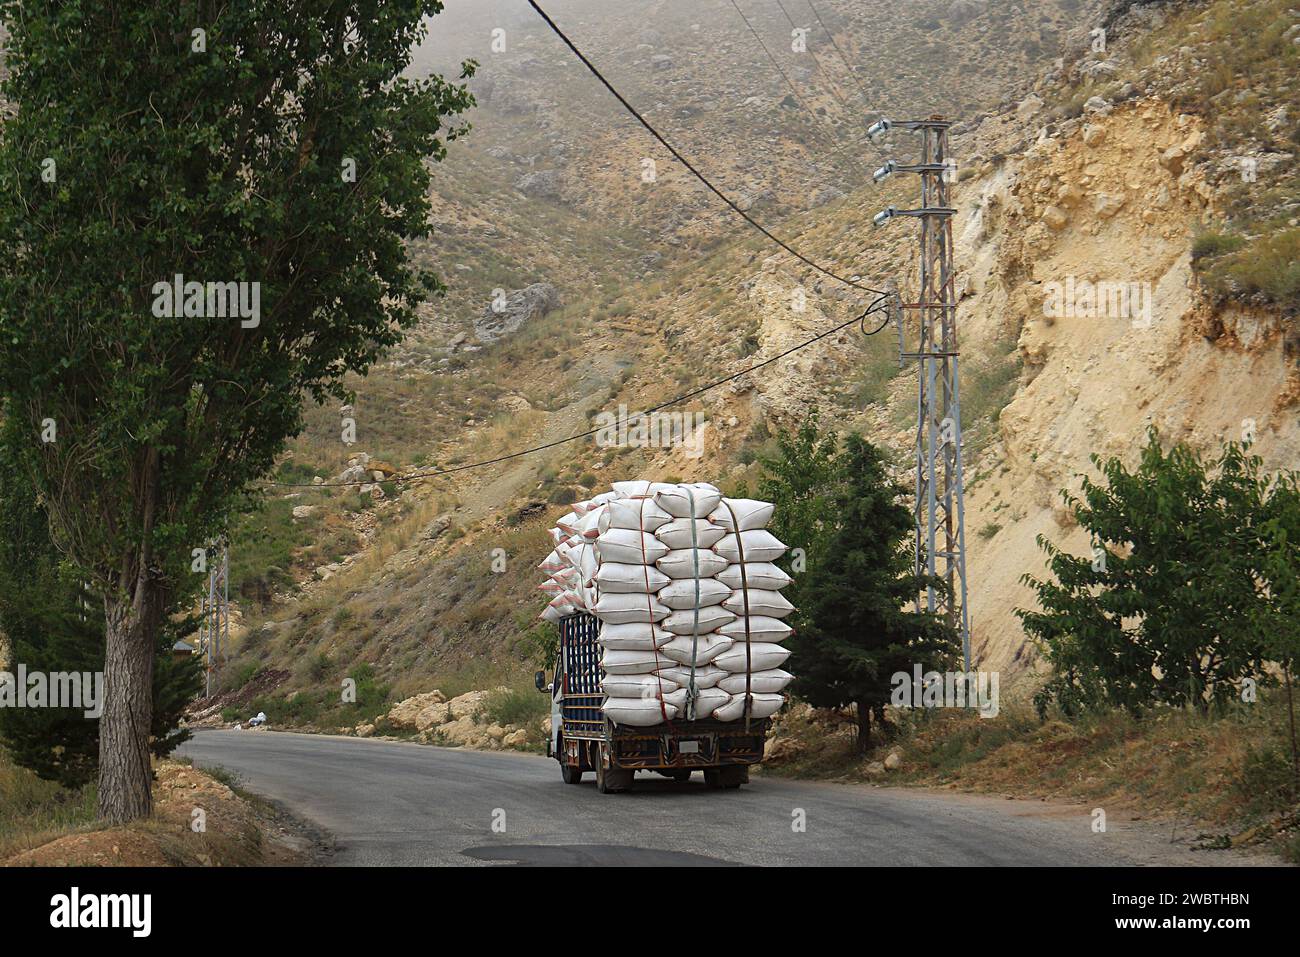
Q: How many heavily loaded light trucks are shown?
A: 1